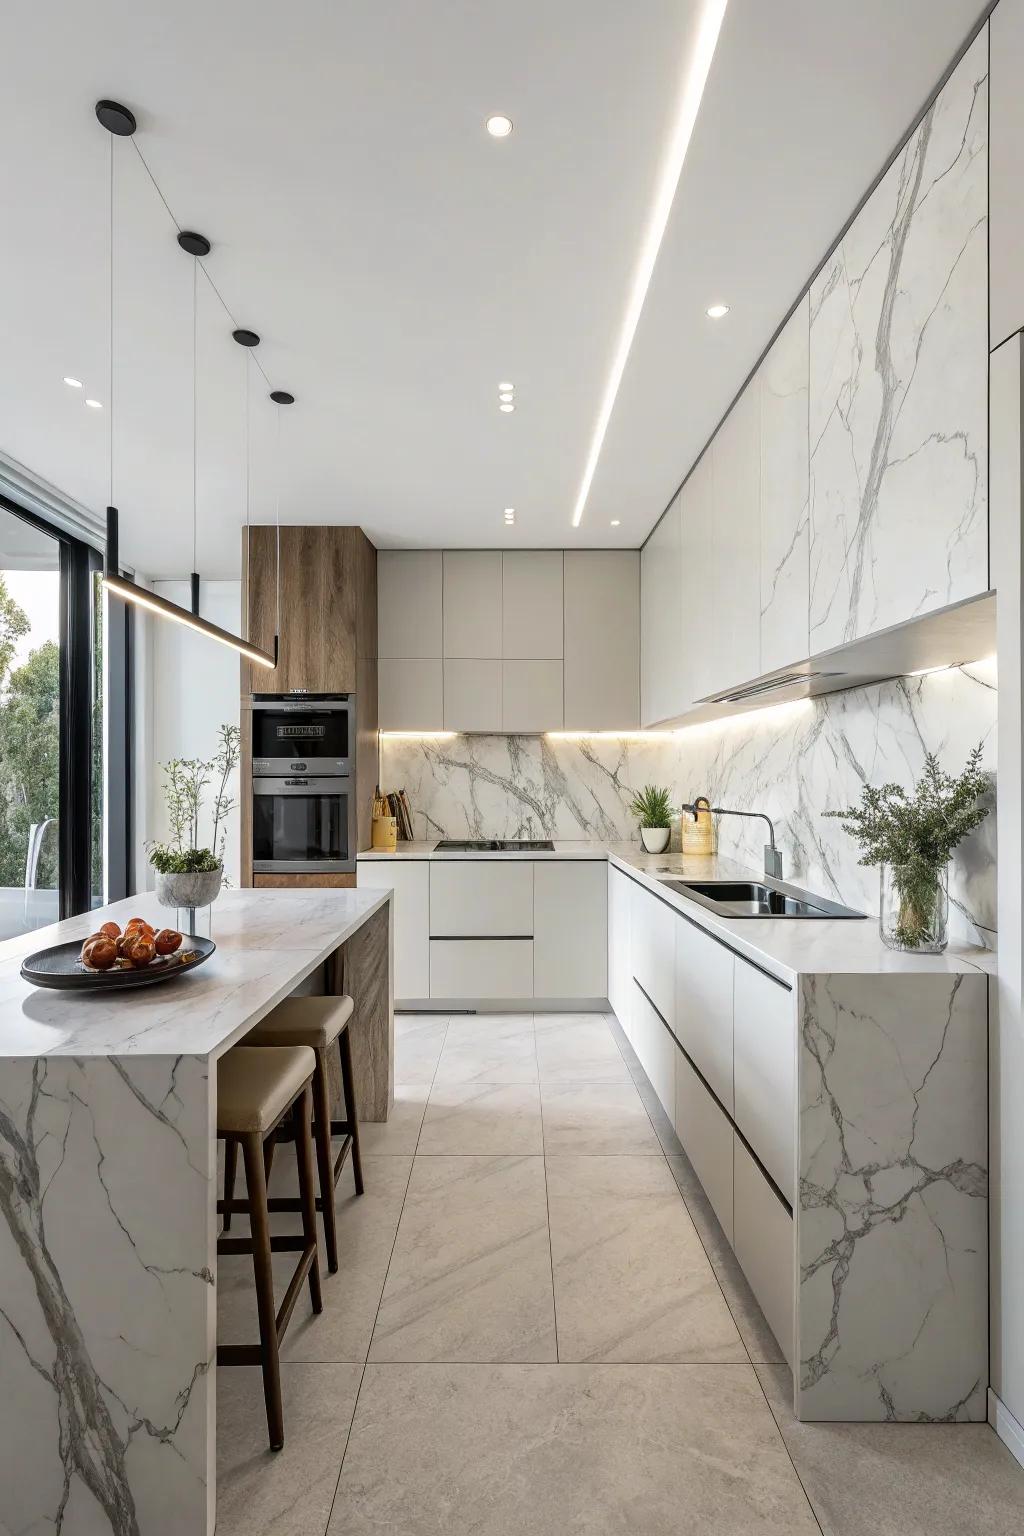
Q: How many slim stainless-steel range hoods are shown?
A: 1